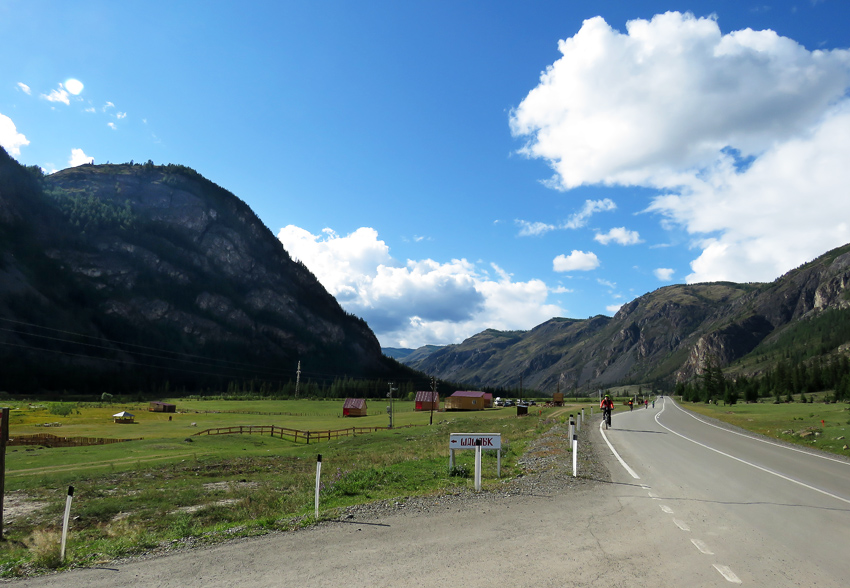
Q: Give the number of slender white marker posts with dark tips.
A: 9